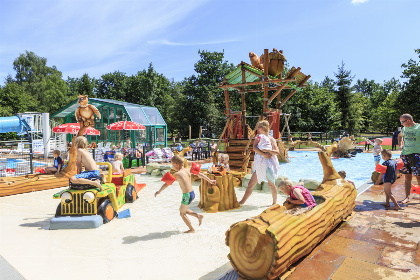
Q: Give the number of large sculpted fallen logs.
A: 2